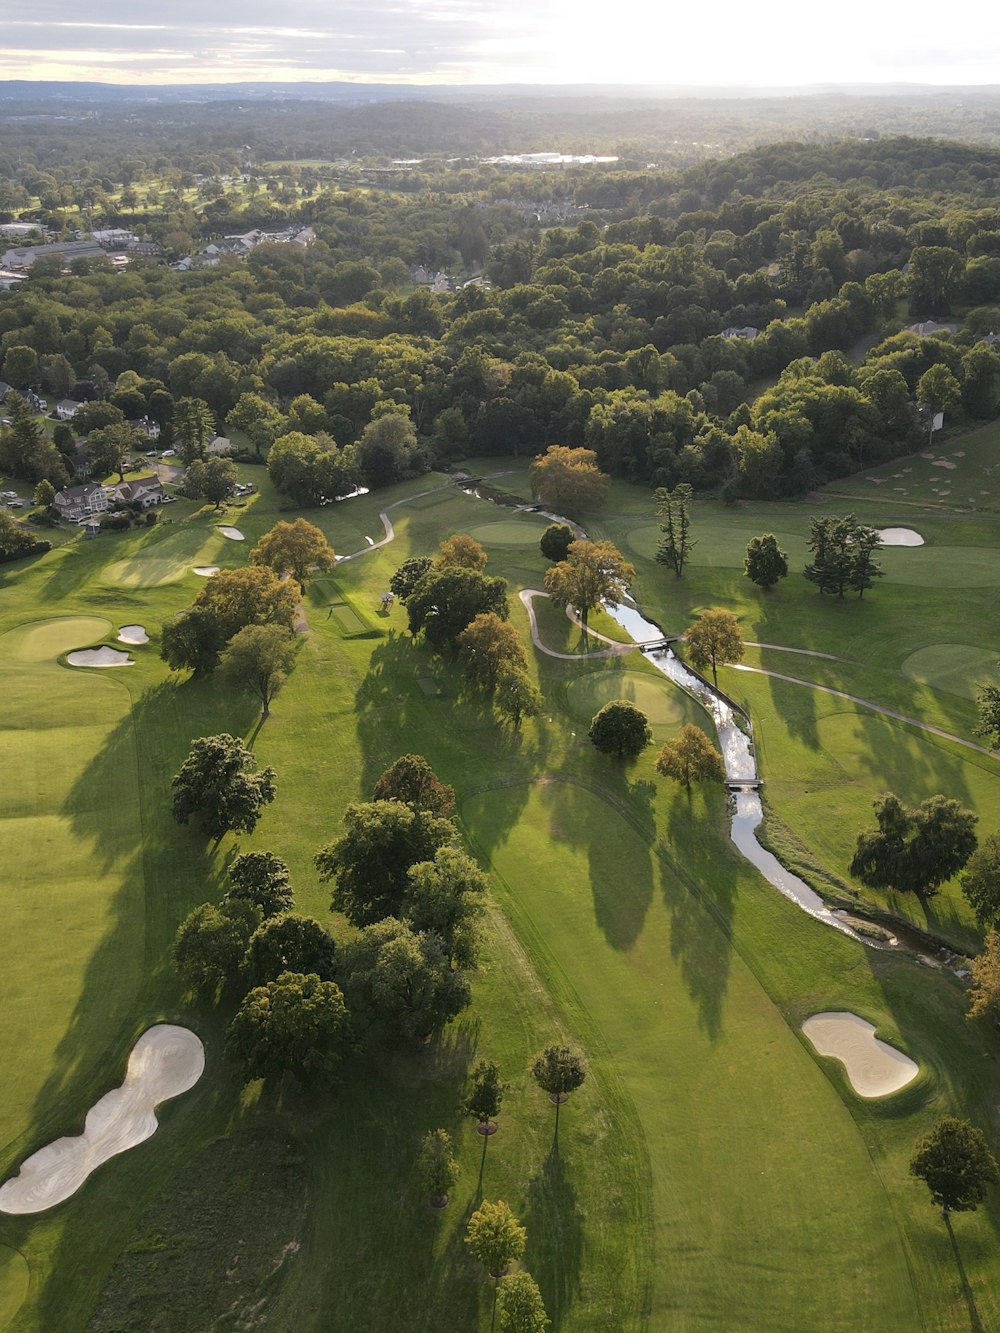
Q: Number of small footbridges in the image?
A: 4